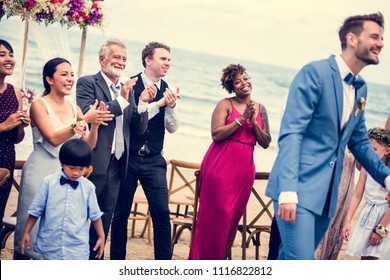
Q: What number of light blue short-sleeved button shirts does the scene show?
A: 1